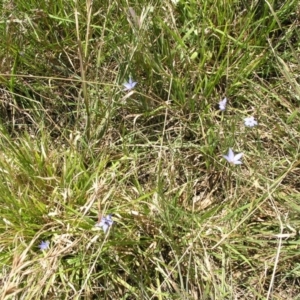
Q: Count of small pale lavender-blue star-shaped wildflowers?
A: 6